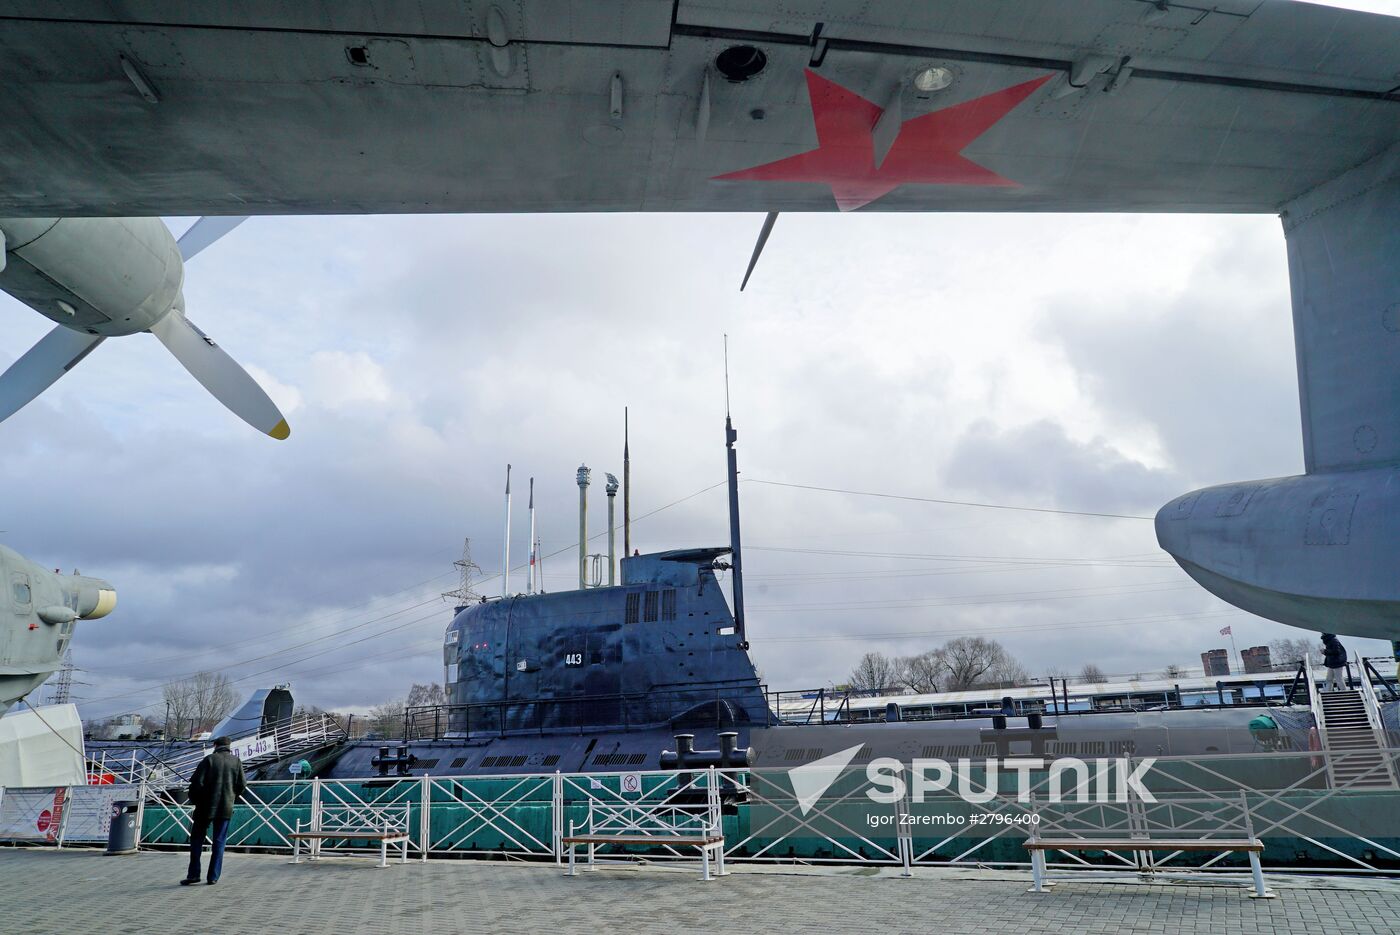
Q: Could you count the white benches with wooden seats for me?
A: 3